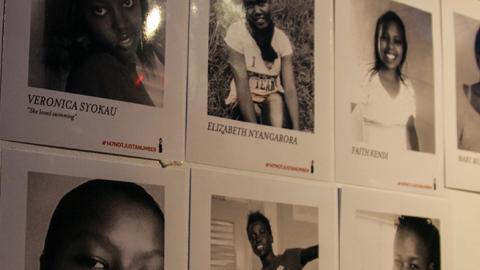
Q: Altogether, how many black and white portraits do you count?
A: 7